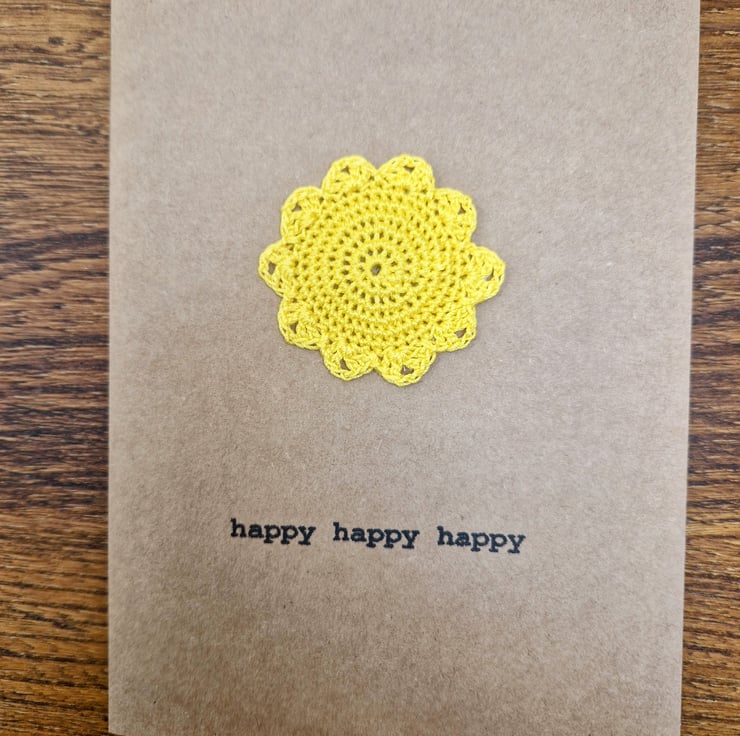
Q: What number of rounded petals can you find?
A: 10